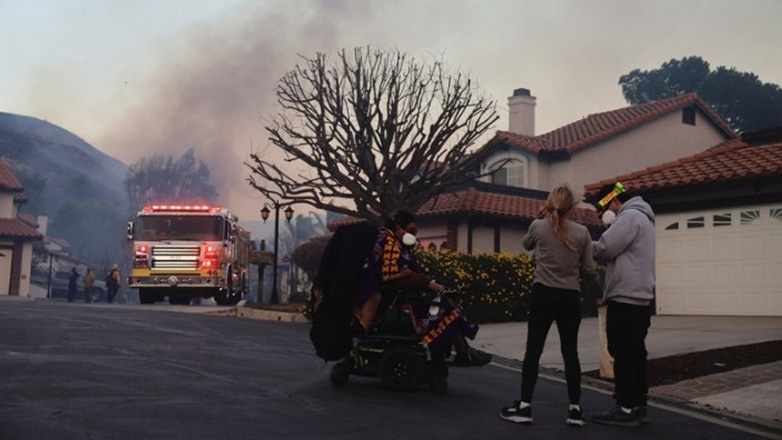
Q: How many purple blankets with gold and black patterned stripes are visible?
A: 1